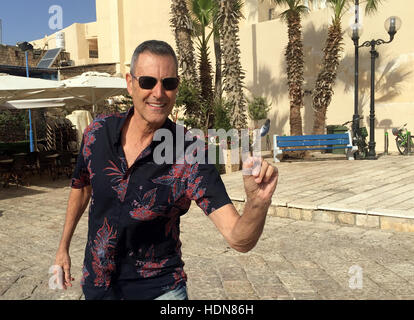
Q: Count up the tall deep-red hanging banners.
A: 0